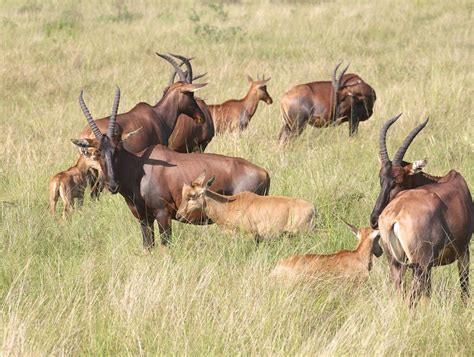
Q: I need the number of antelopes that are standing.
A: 8